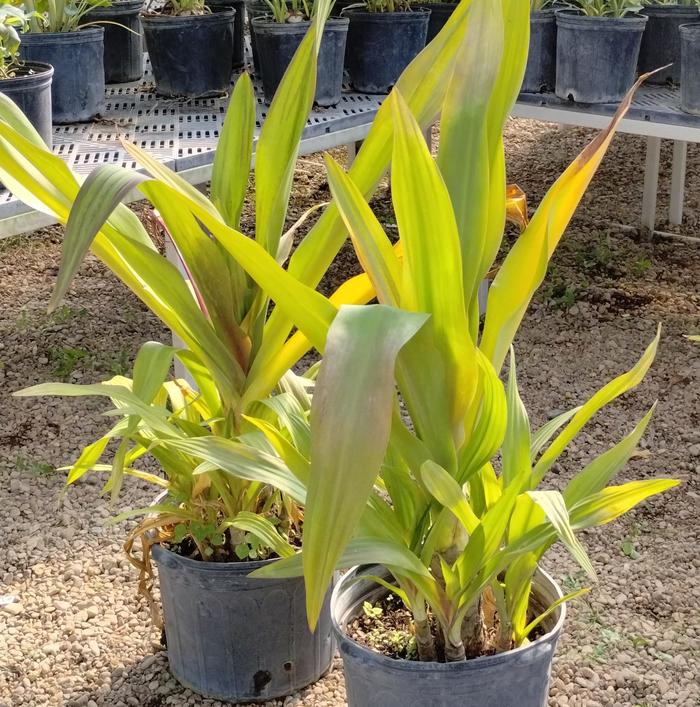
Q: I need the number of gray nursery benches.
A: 2